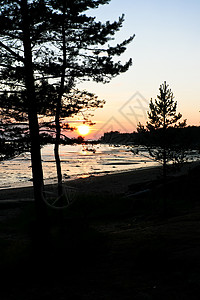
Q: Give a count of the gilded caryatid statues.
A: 0